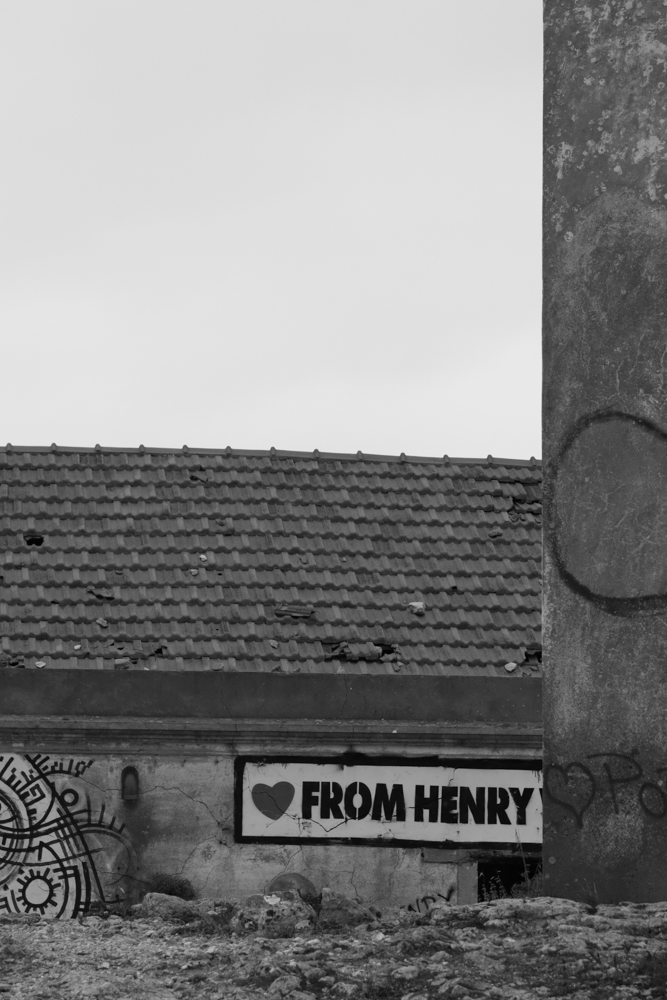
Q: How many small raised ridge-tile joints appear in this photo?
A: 13